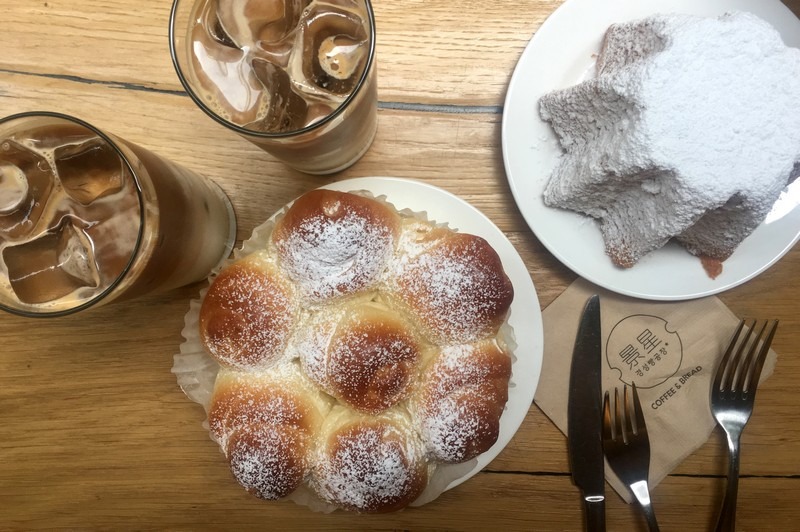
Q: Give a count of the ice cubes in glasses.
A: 6